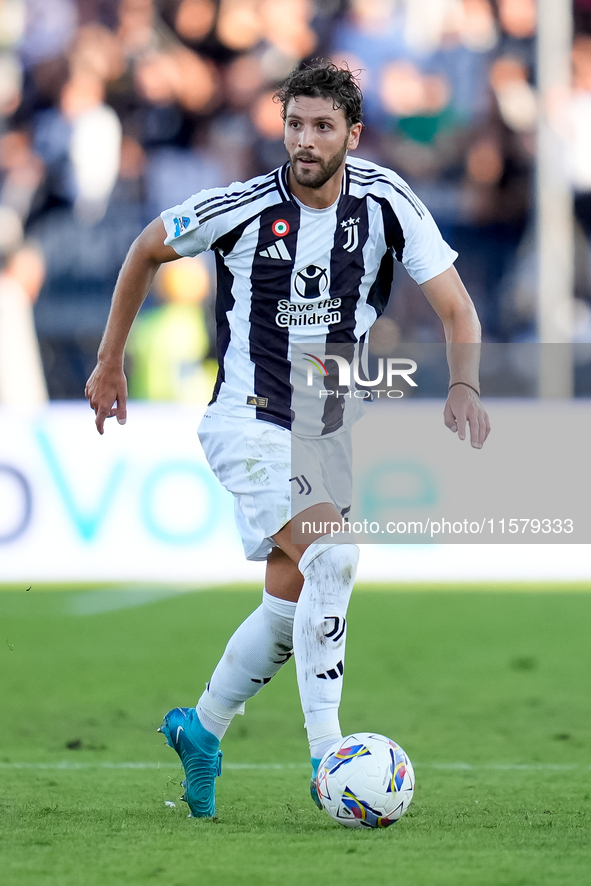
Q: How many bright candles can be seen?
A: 0